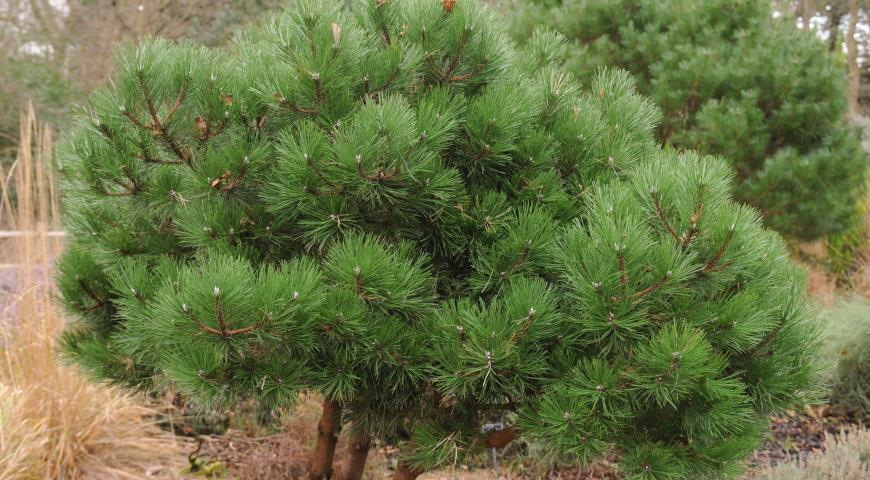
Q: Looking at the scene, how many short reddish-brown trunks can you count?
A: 3